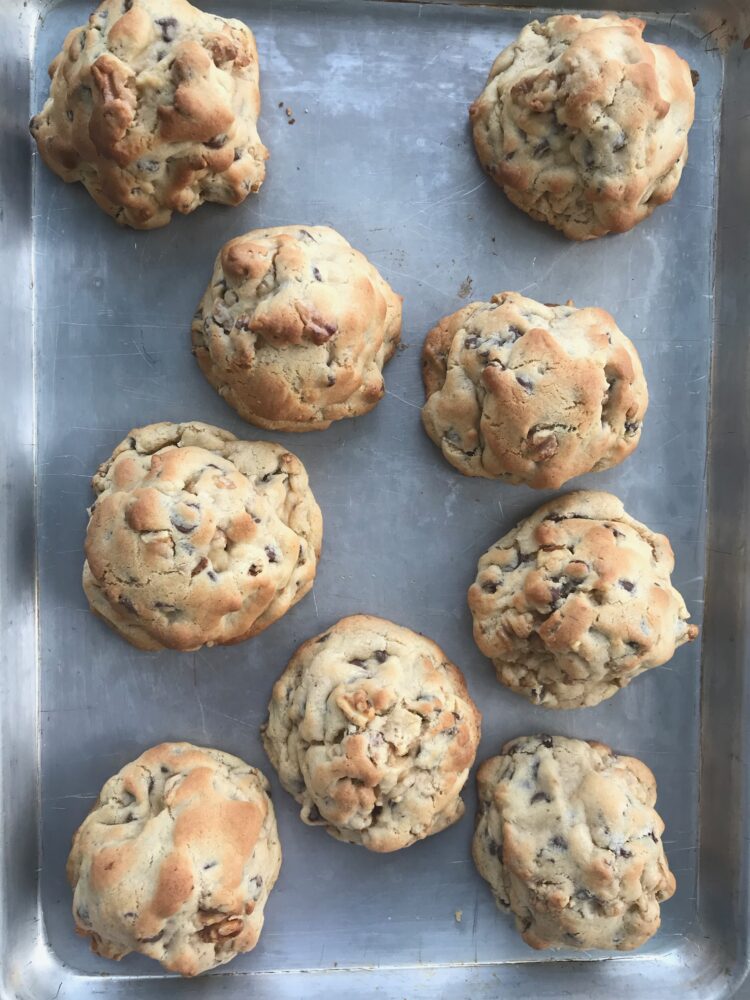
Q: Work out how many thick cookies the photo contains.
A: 9